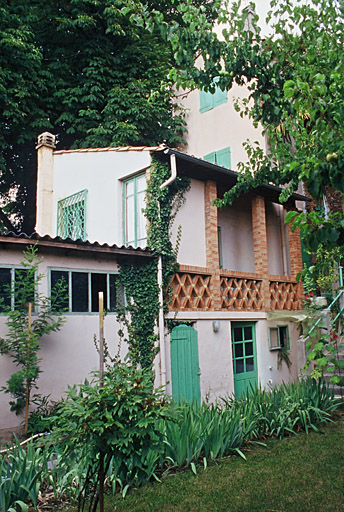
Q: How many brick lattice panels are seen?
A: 3